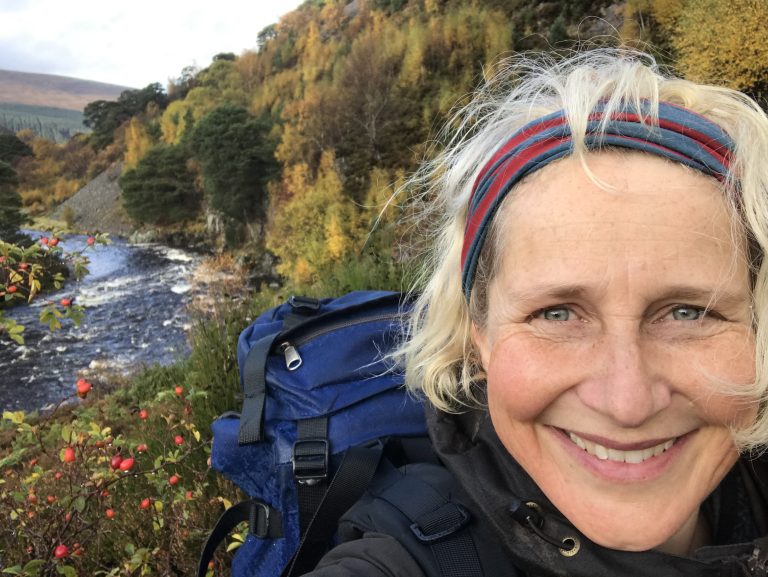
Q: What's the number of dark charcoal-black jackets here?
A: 1